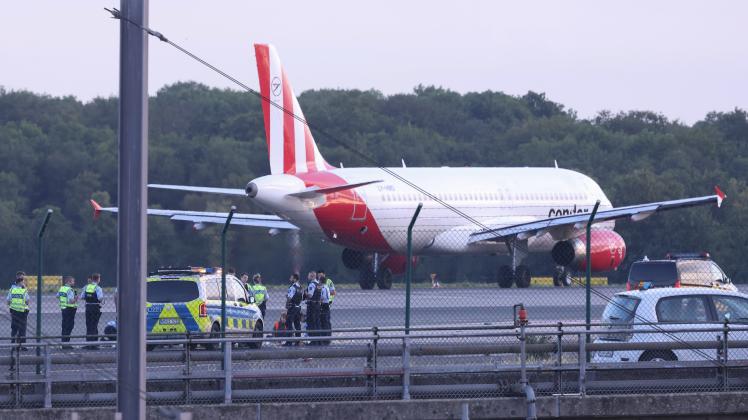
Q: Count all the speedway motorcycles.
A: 0